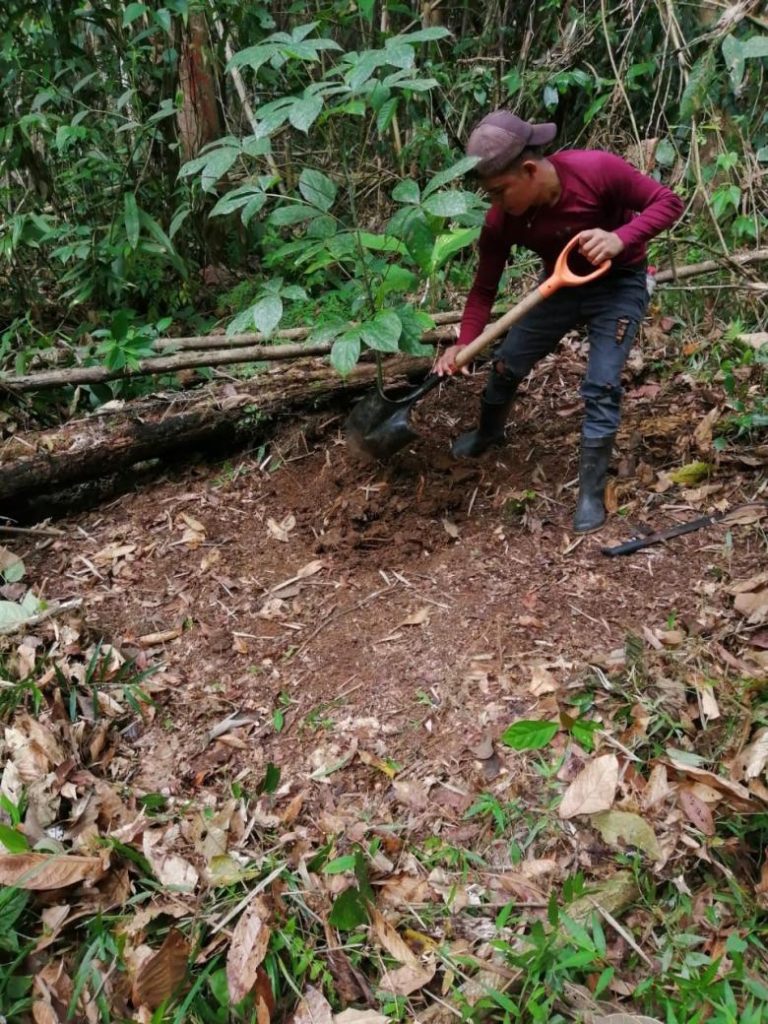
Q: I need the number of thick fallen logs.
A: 1